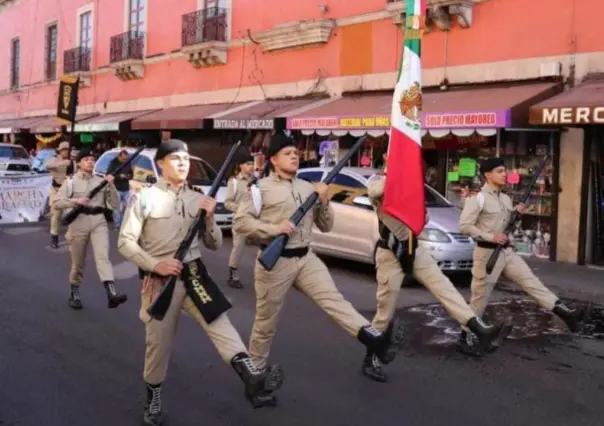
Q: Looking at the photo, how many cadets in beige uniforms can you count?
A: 7